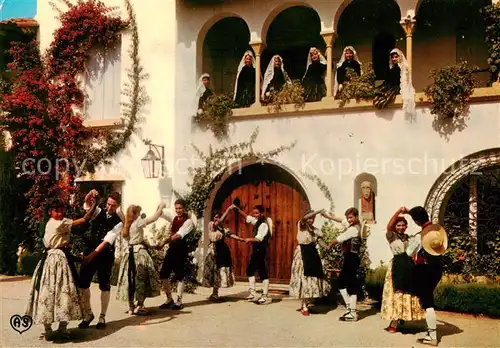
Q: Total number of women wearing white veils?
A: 6